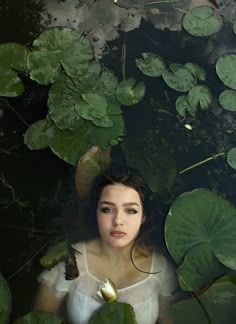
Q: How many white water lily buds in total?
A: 1